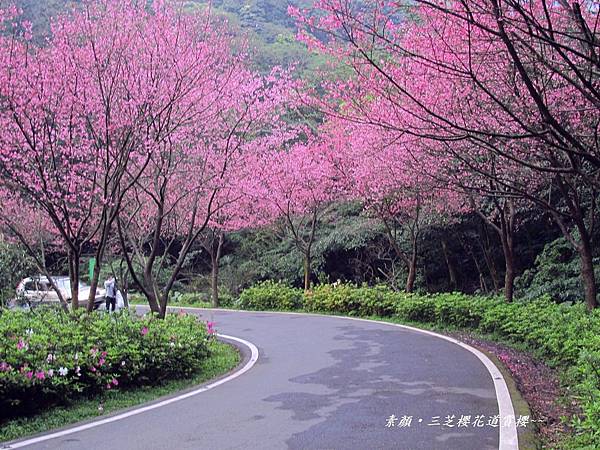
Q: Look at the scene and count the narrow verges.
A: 2